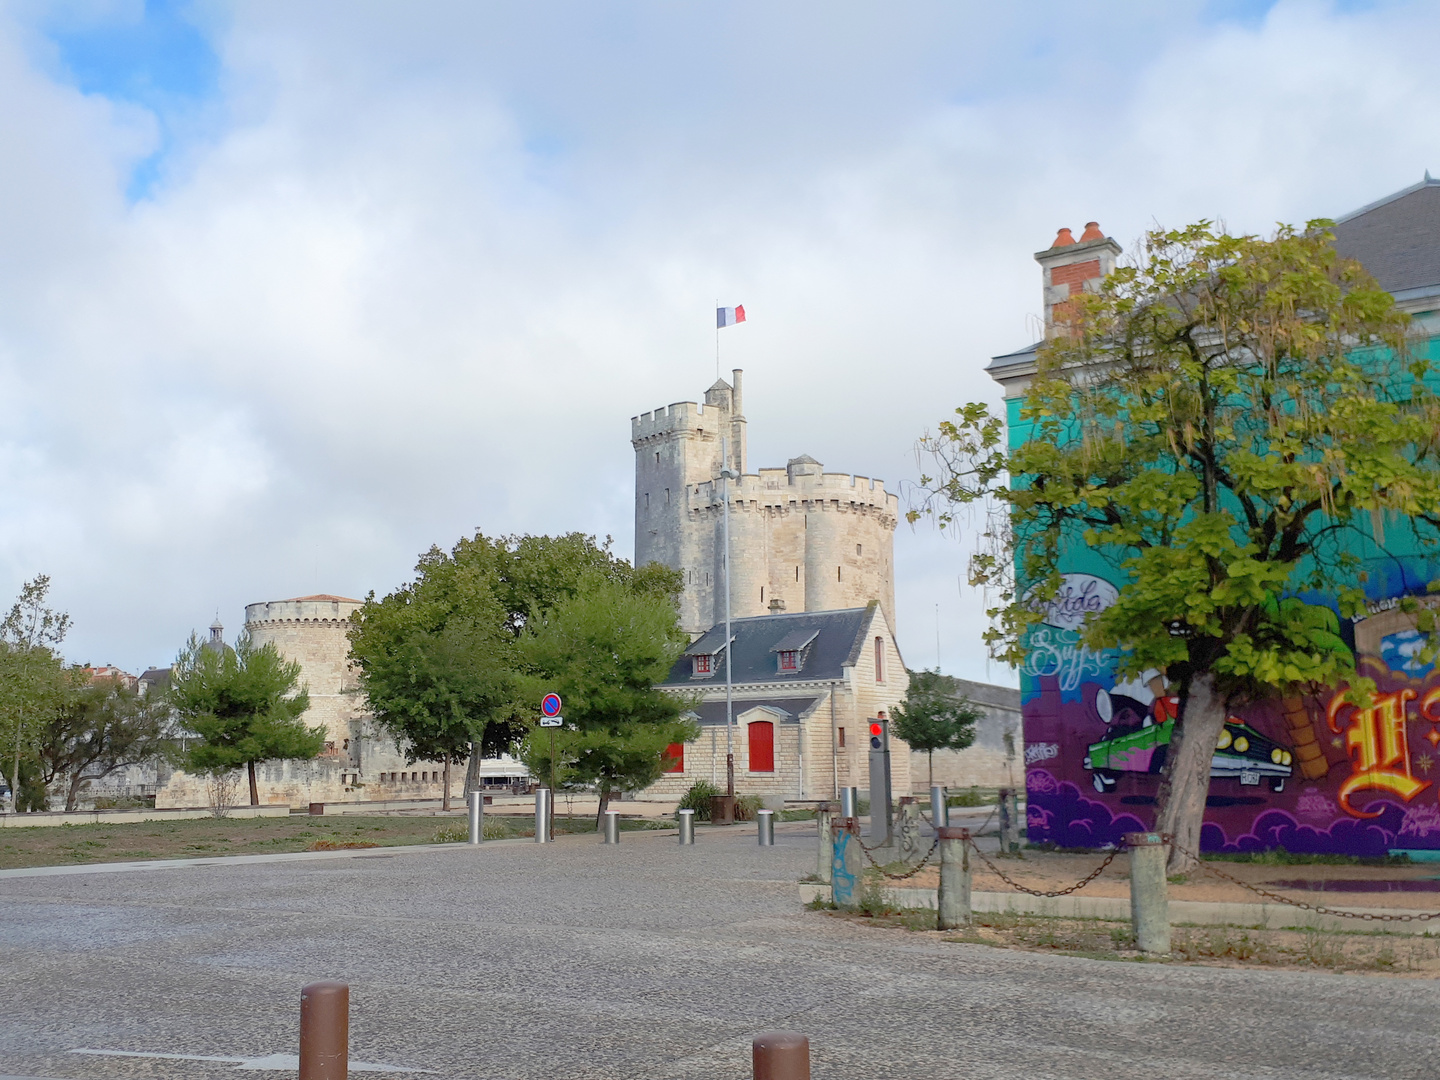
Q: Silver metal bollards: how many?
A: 7